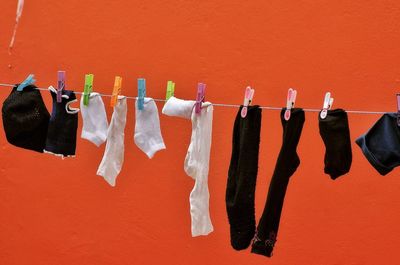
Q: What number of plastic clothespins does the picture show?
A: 11